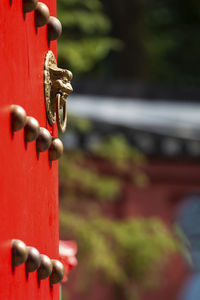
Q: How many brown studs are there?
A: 11